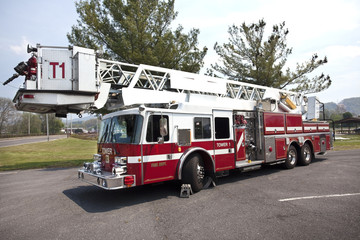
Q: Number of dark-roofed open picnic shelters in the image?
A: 1